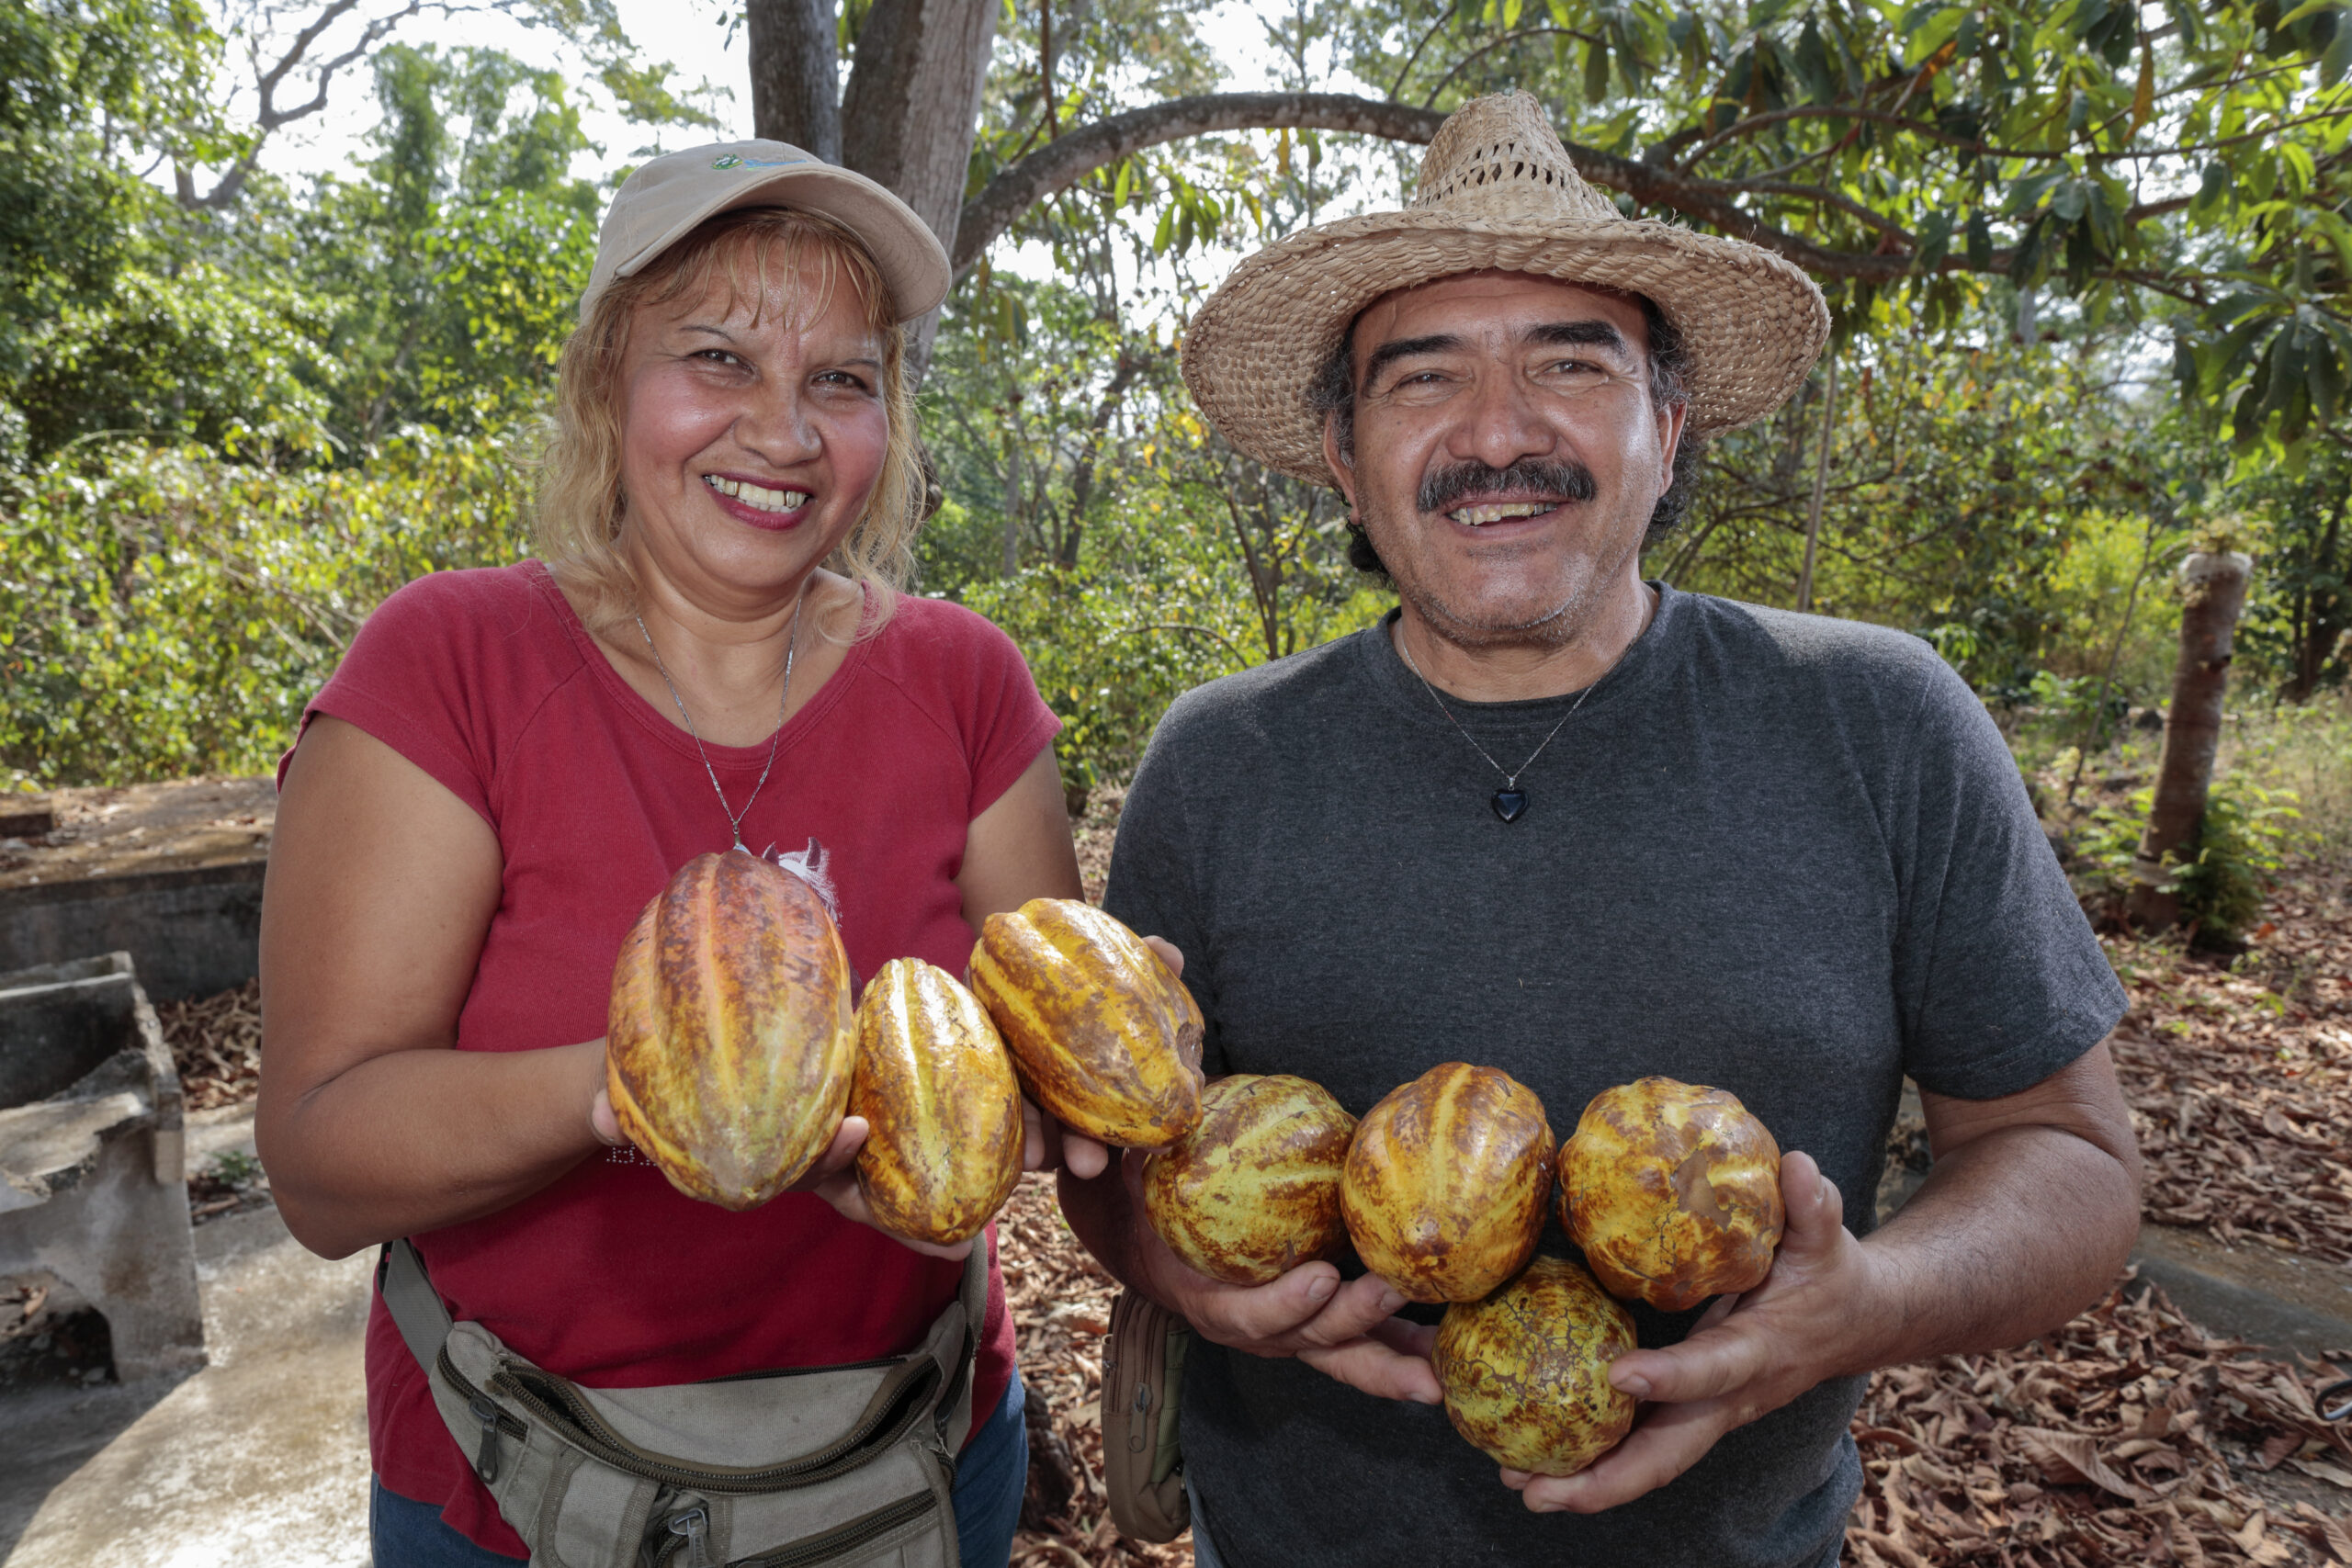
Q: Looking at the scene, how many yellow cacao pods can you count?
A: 7